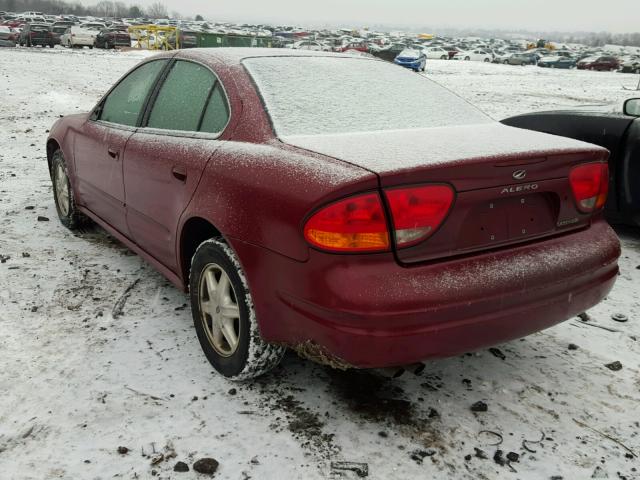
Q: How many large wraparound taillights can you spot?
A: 2